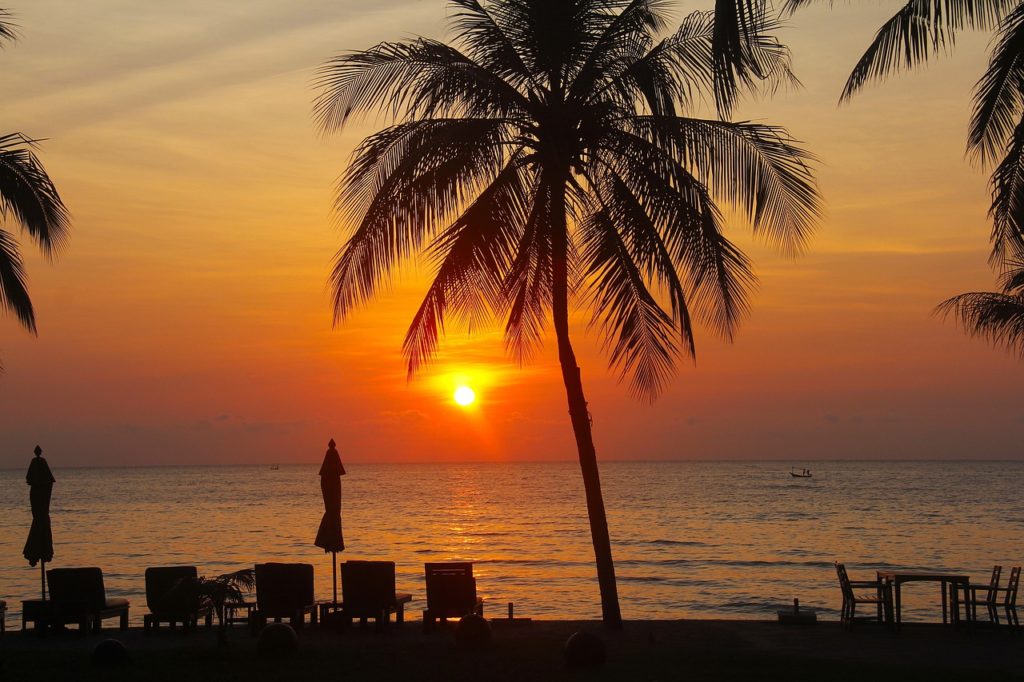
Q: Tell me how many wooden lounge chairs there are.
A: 5